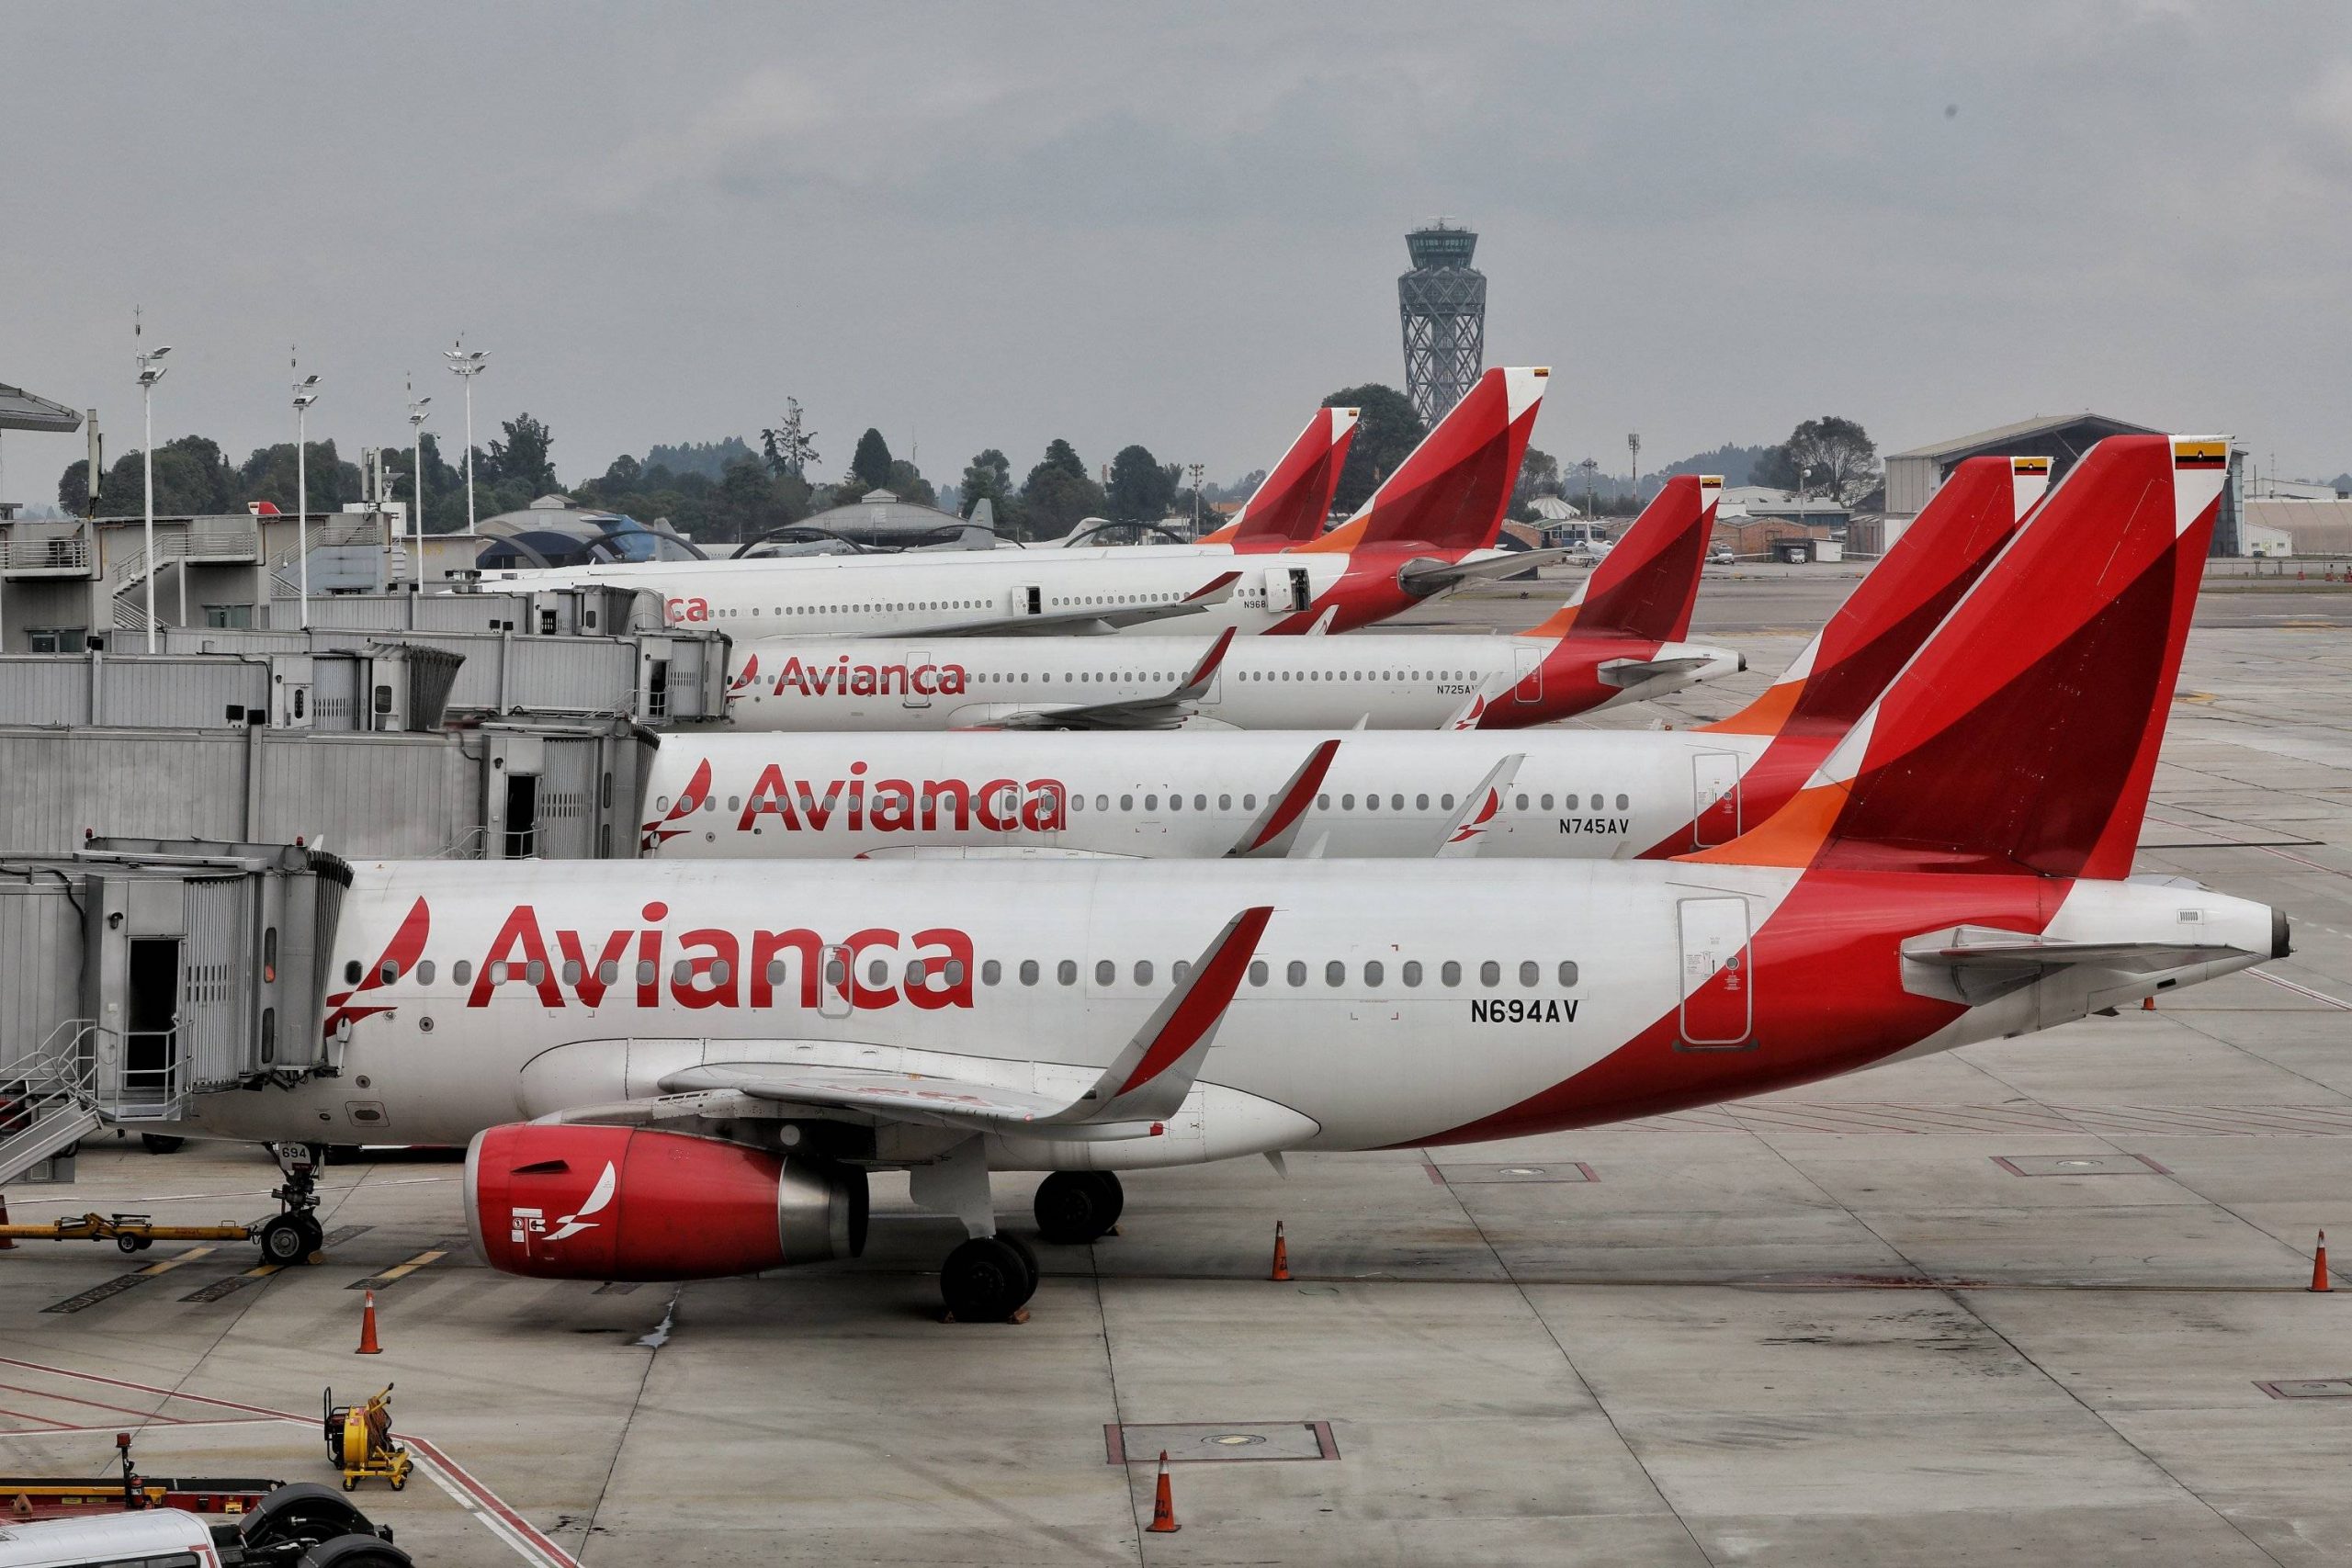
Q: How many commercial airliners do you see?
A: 5